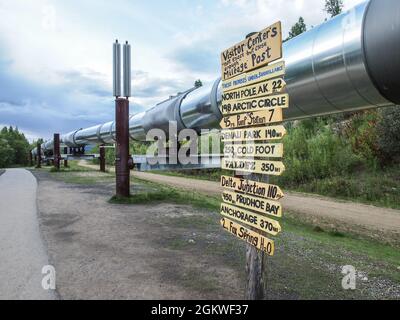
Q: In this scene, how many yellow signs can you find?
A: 12